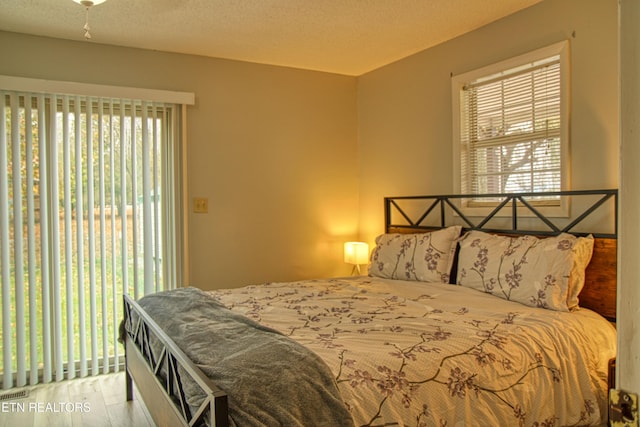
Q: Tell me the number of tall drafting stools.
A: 0